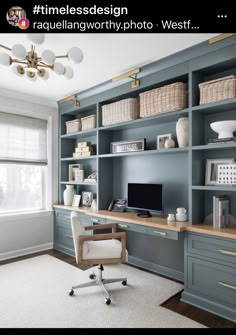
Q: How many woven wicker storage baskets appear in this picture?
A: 5